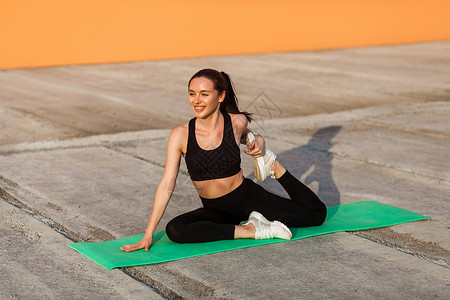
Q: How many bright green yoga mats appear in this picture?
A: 1